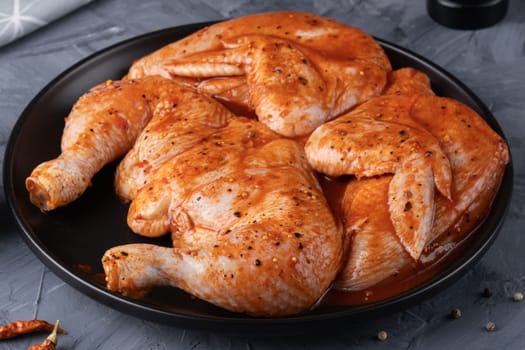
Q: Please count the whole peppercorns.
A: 5